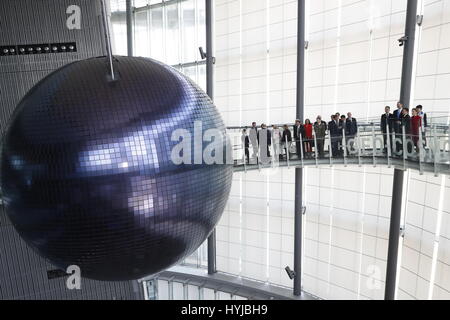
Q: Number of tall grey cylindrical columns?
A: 4